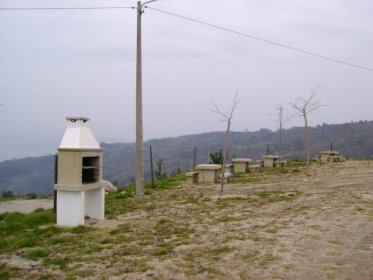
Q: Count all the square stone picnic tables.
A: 4